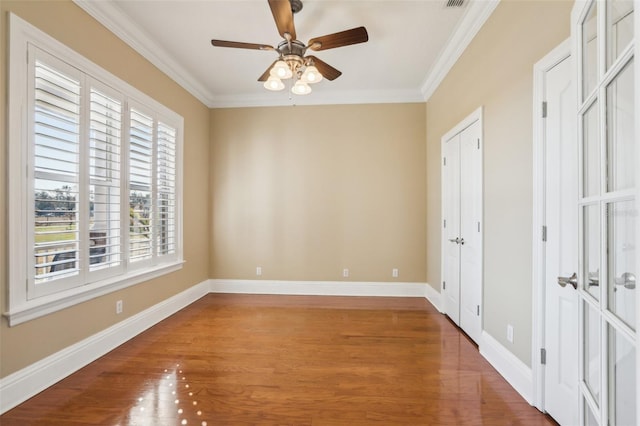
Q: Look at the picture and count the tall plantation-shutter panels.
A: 4